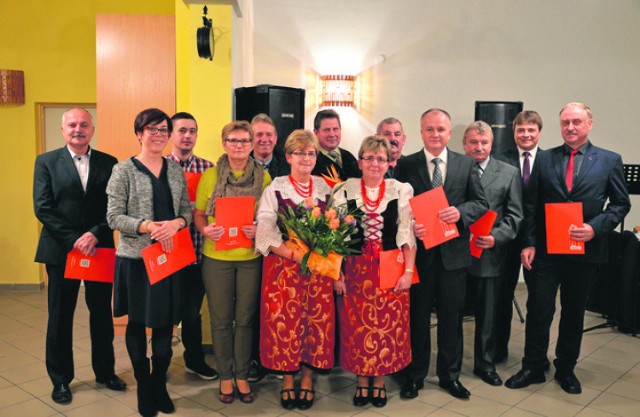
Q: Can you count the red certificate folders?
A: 8